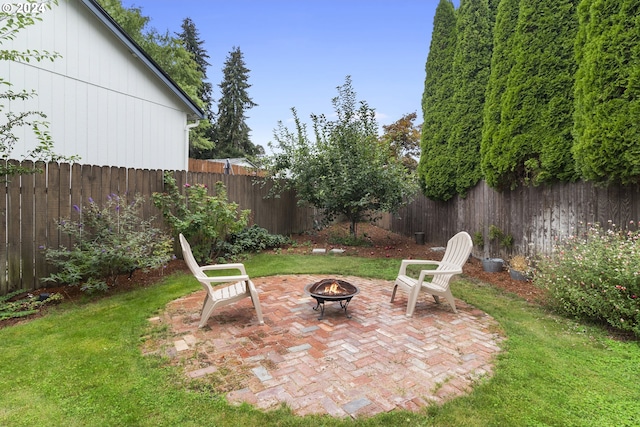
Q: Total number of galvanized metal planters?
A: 2